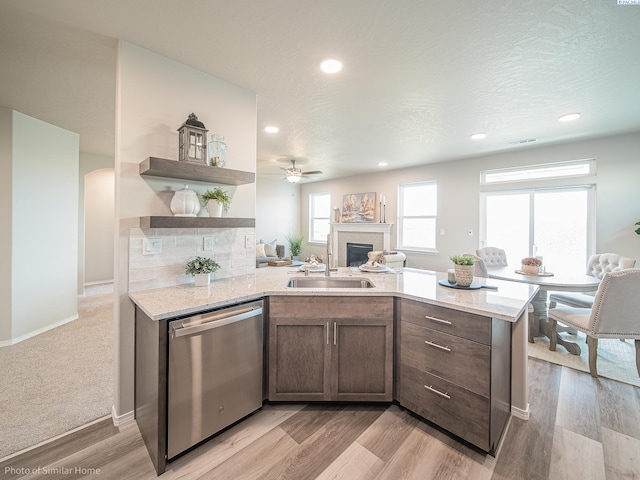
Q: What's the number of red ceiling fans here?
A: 0